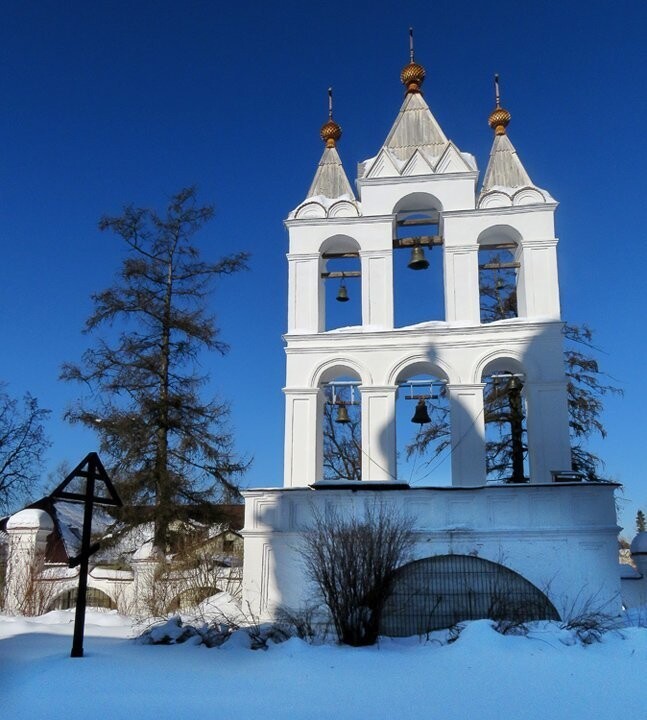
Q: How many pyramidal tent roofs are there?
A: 3